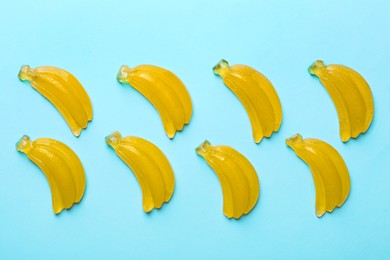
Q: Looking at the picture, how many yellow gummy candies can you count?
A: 8